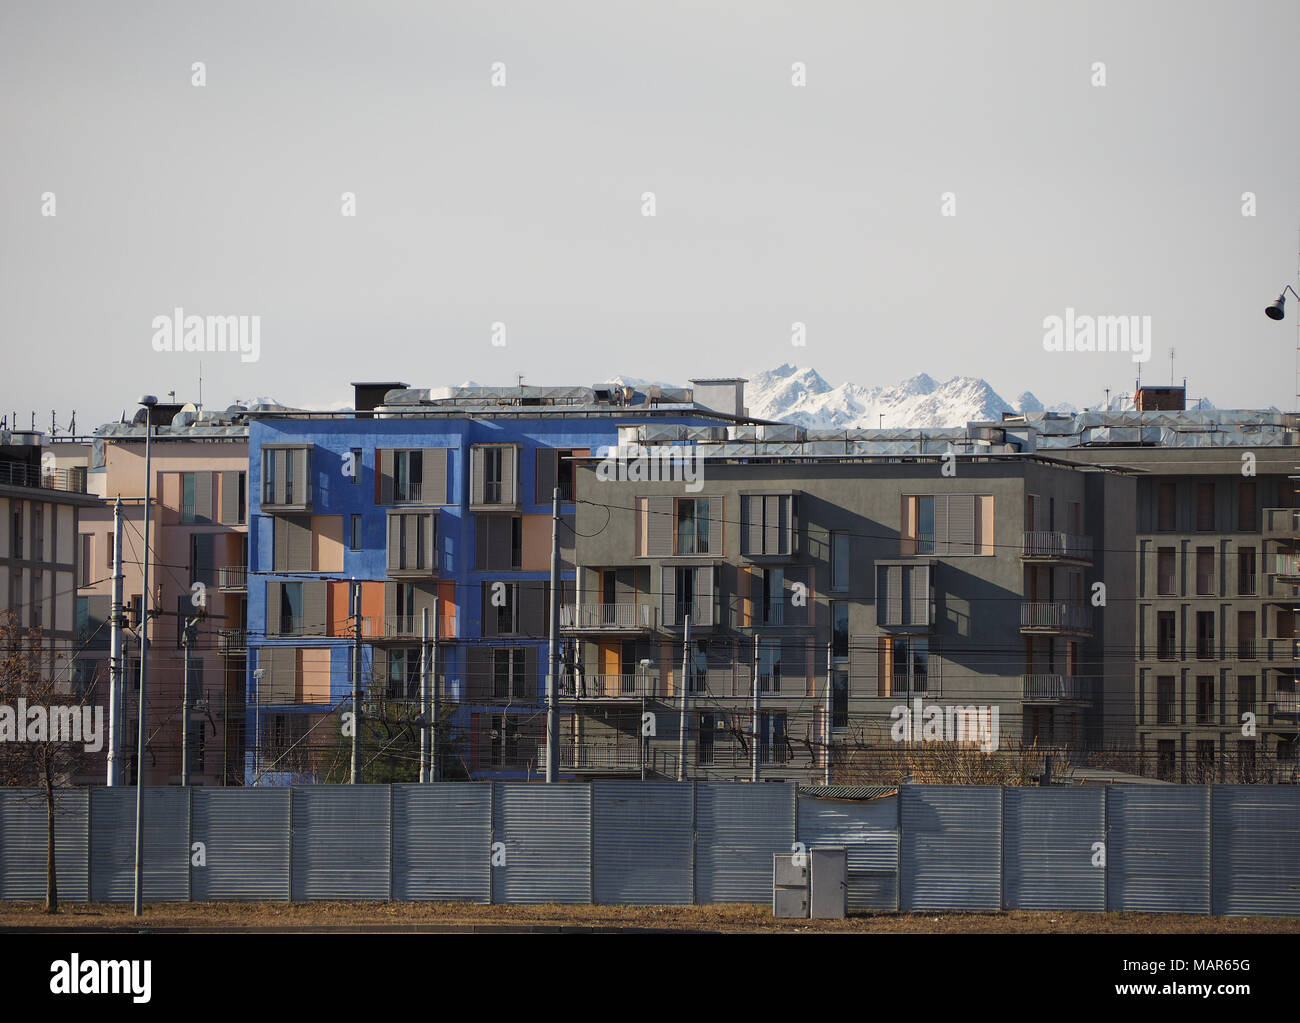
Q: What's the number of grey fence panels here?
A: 13